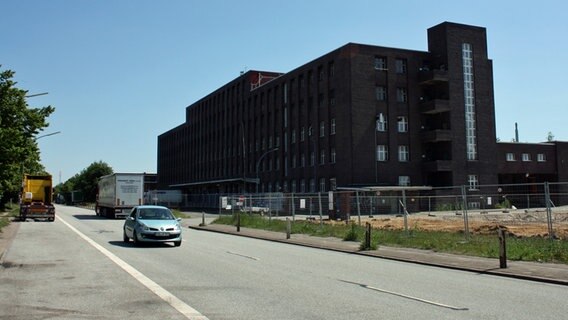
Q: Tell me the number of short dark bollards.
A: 5